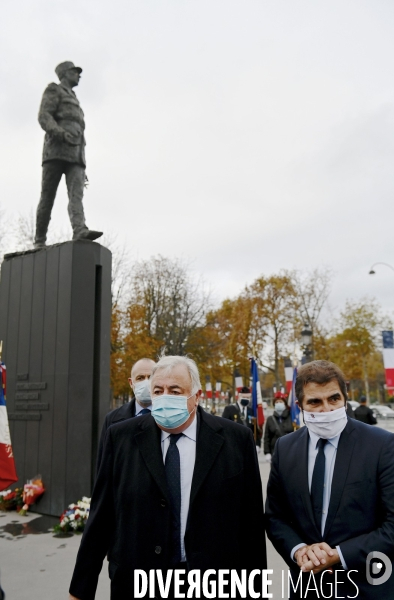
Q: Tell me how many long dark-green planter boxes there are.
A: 0